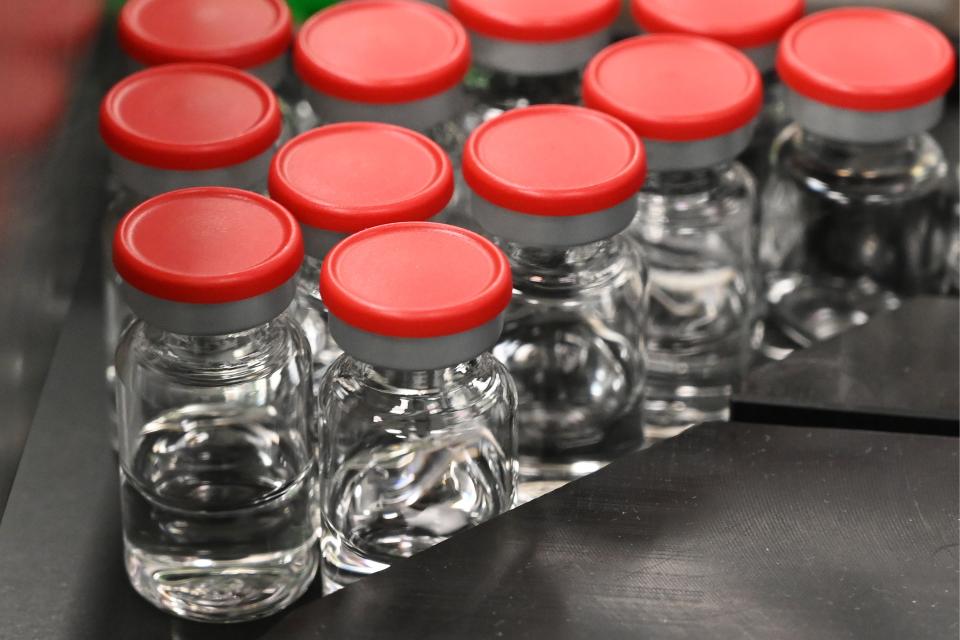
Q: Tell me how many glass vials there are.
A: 11